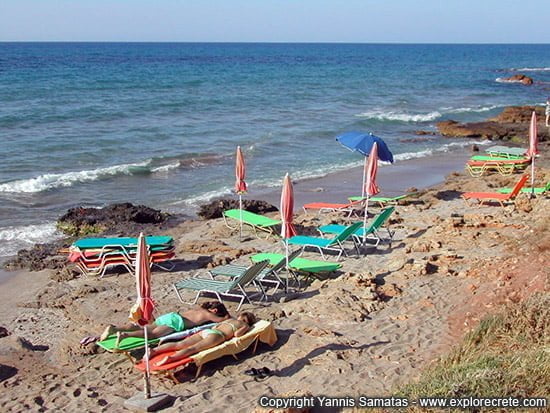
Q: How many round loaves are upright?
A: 0